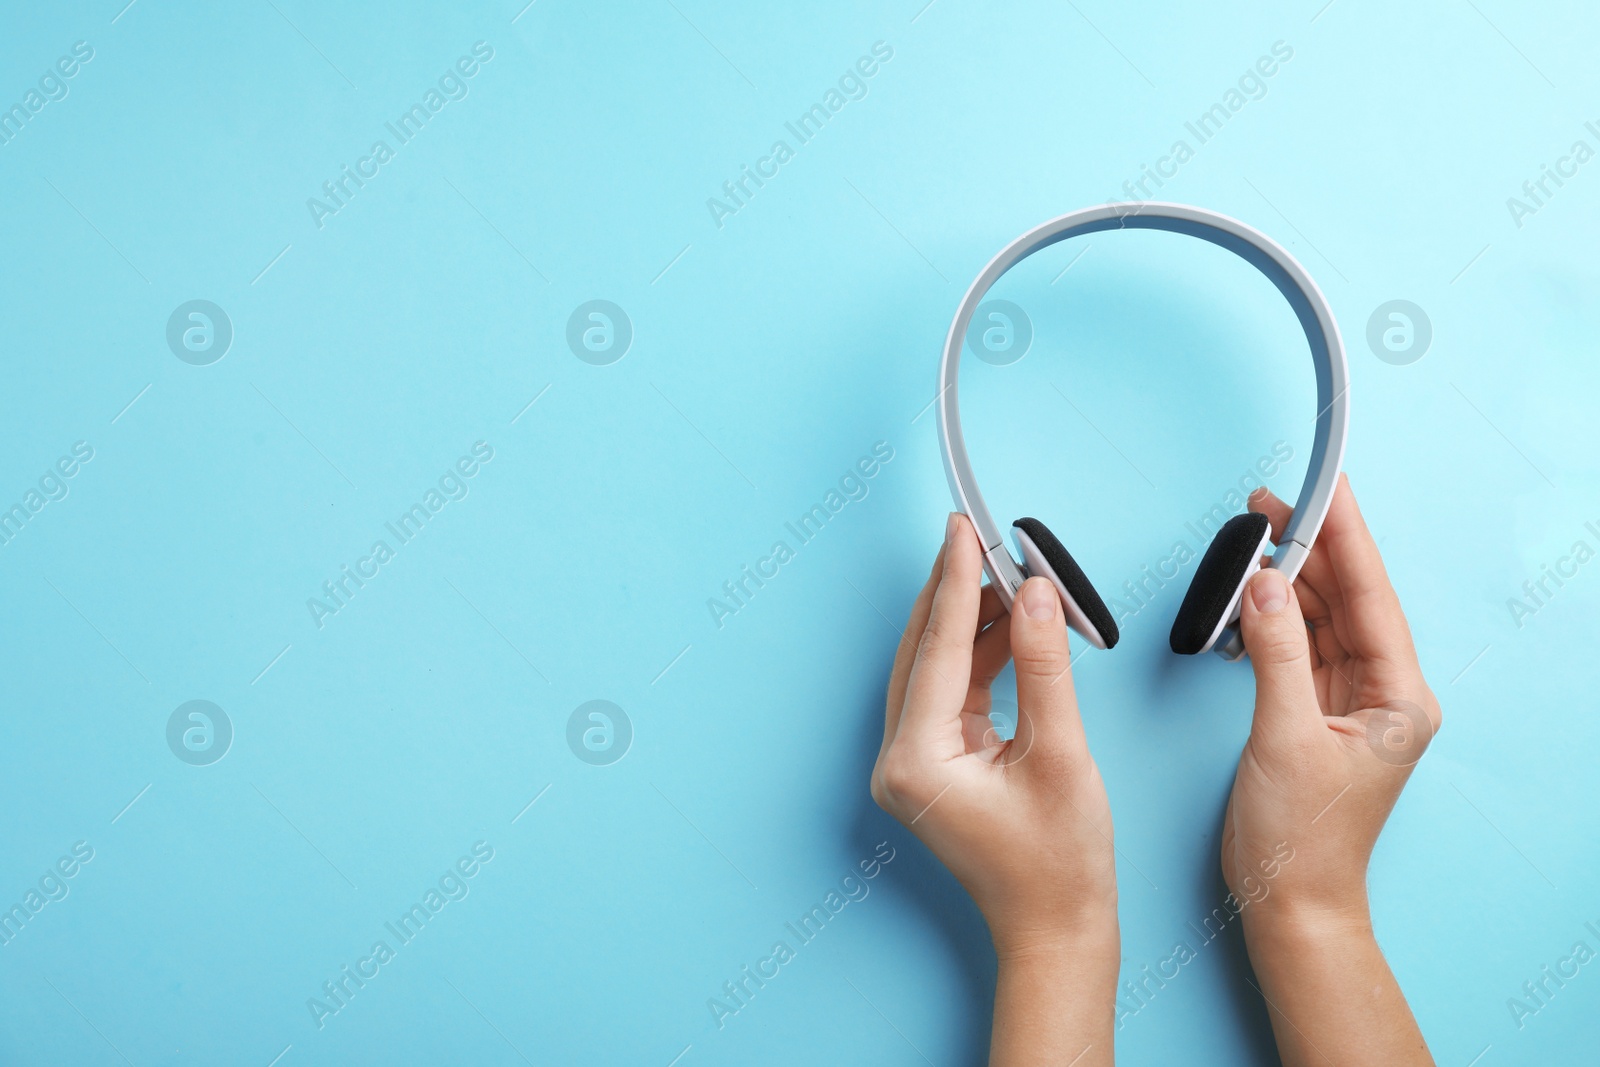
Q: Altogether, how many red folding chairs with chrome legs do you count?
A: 0